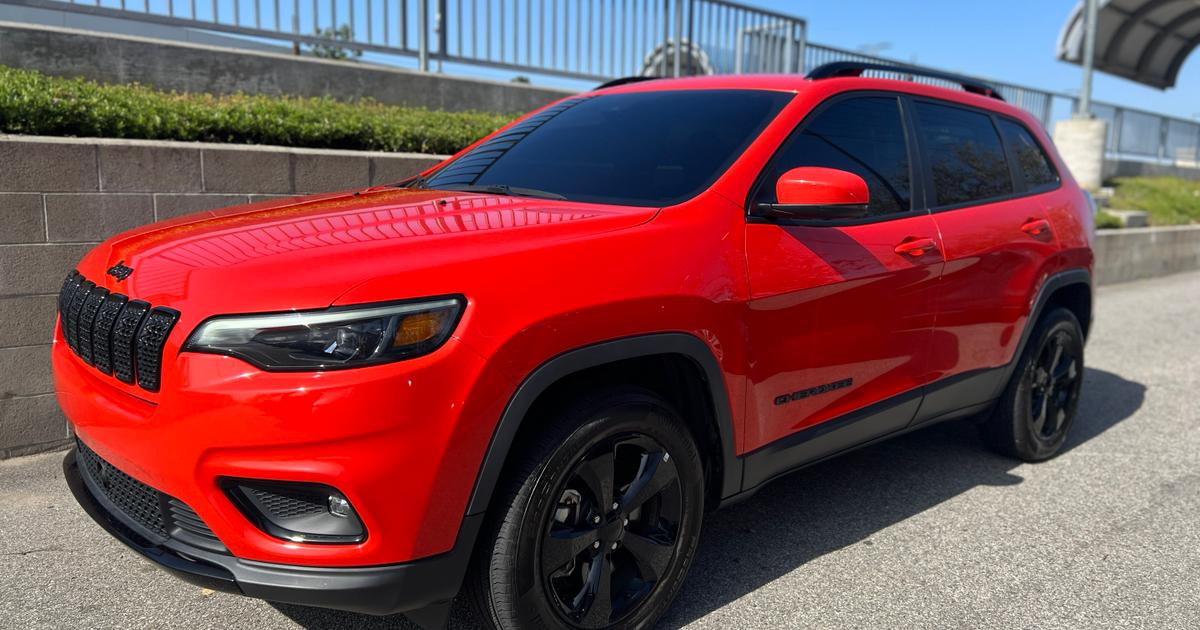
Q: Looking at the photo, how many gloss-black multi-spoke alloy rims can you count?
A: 2